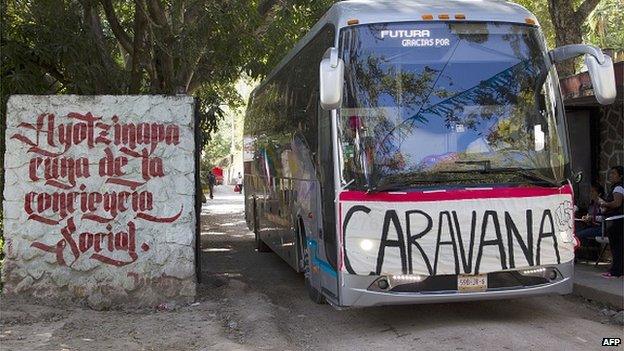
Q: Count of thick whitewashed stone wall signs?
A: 1